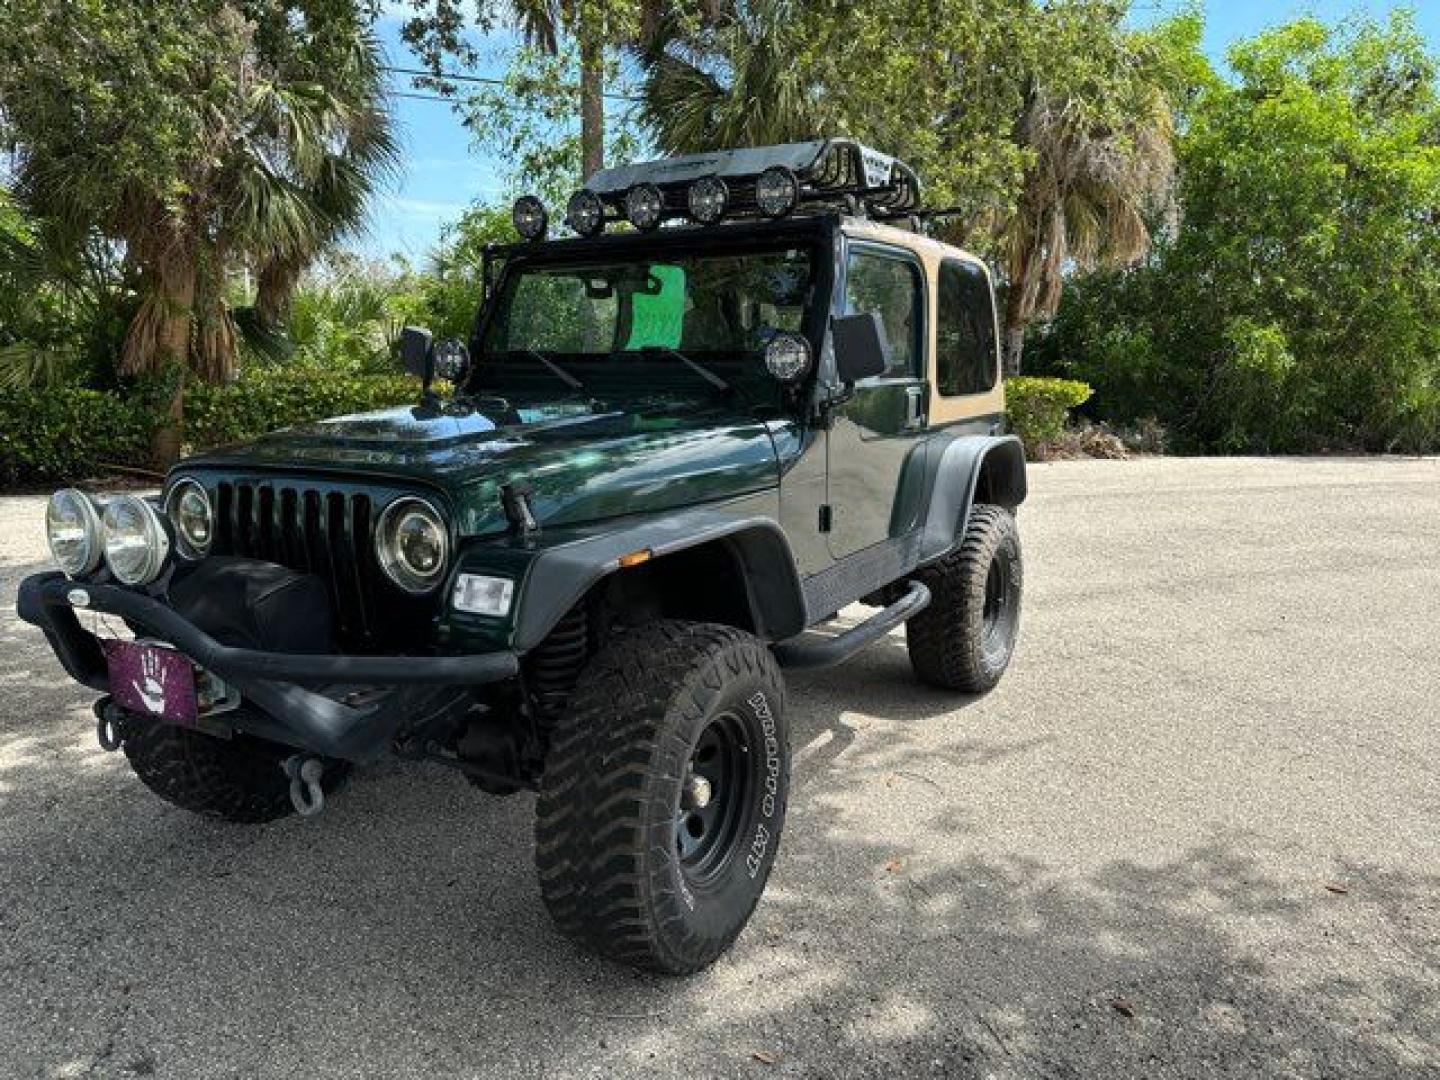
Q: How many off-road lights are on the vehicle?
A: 9